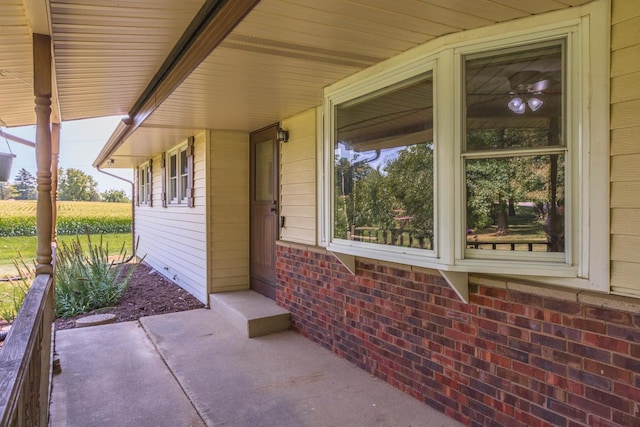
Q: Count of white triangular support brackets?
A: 2